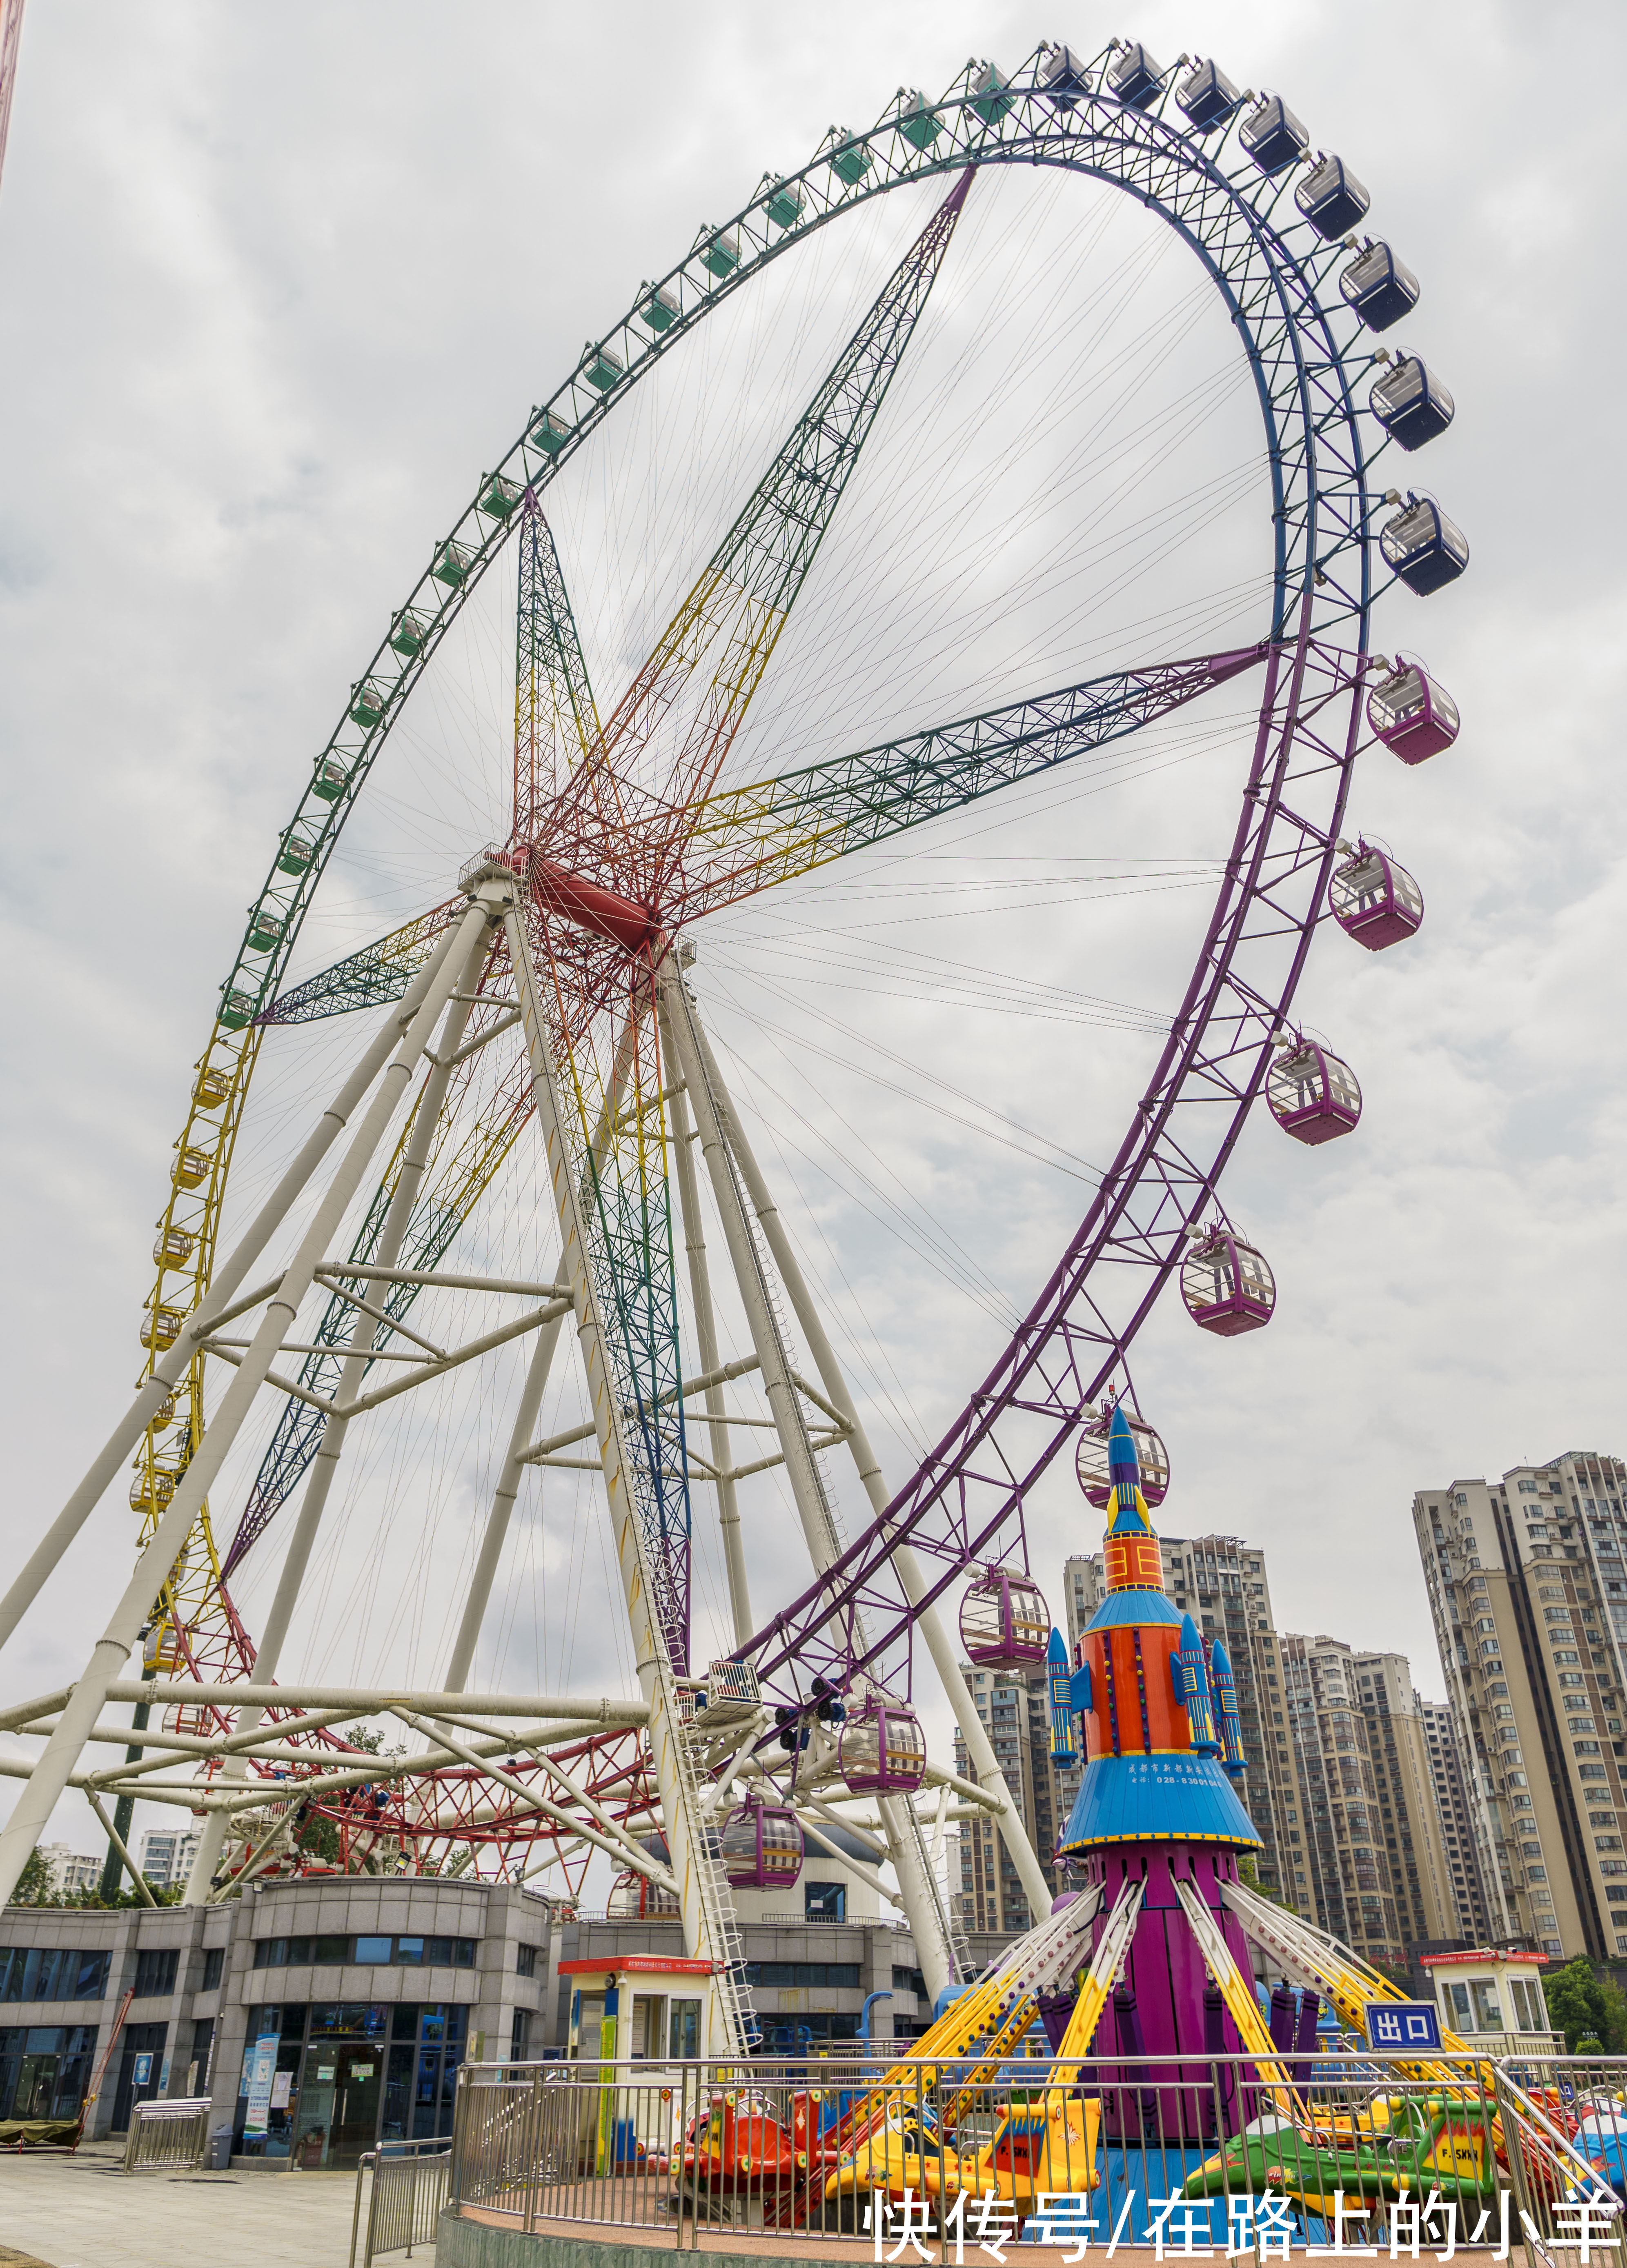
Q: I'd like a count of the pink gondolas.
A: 8